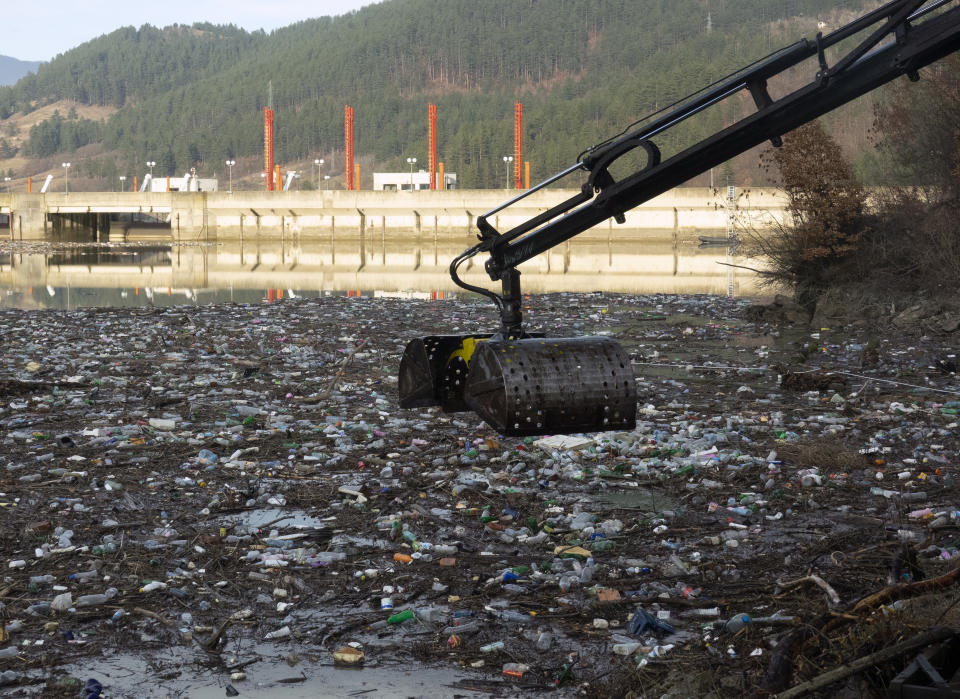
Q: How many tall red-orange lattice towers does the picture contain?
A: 4